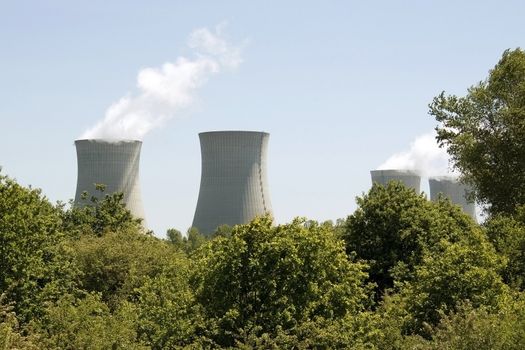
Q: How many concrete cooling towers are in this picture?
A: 4